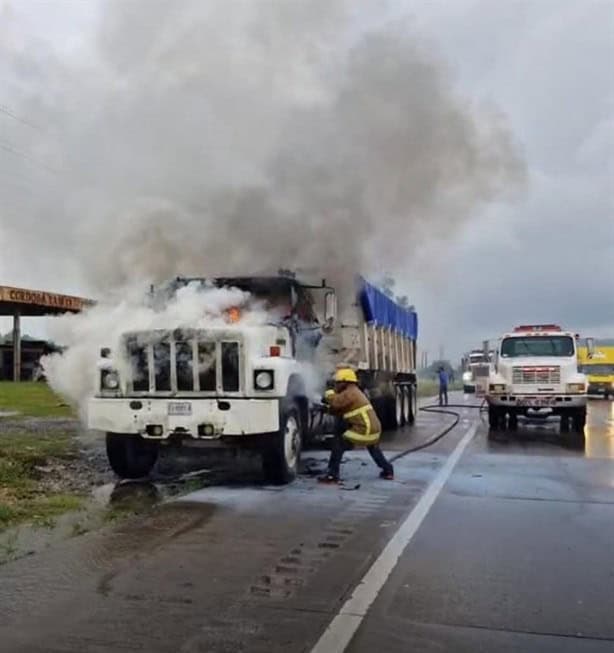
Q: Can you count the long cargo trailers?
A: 1